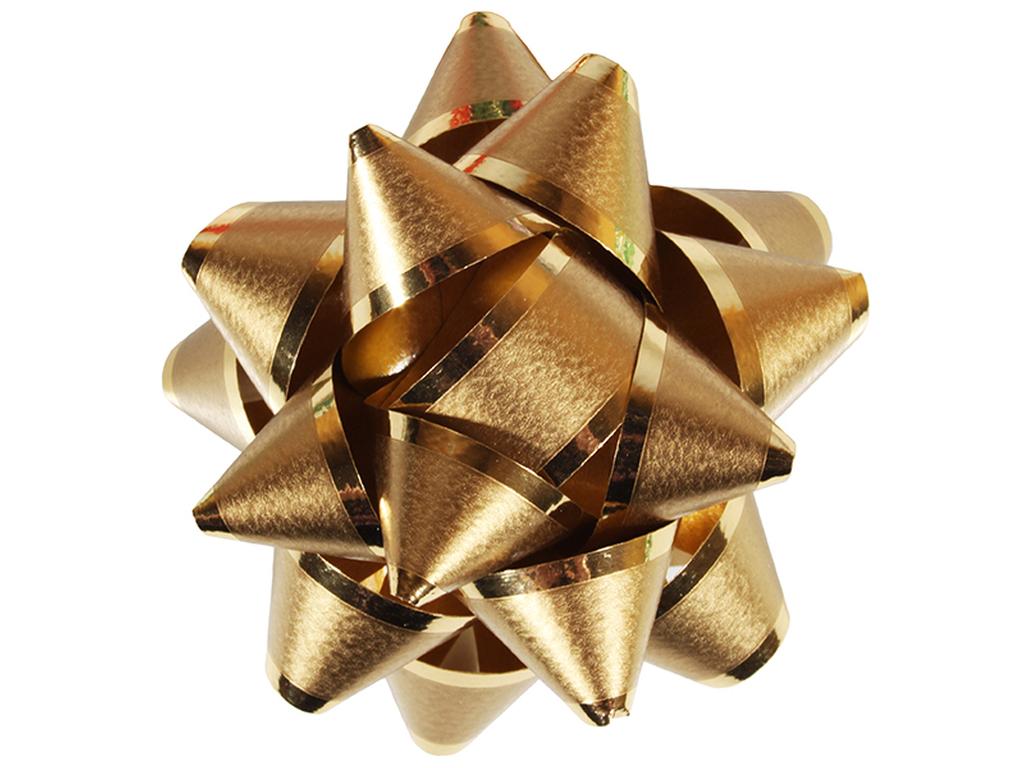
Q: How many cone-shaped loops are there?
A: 14